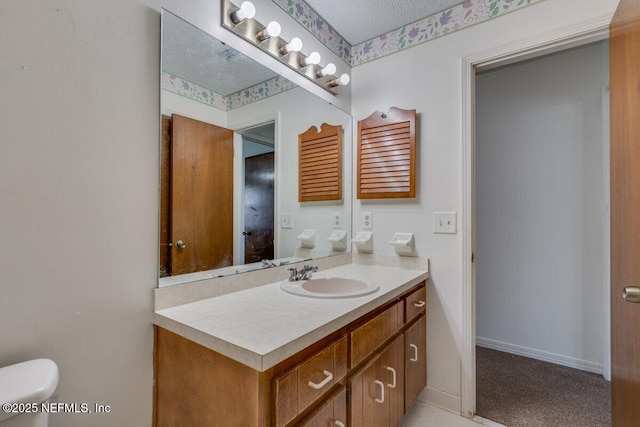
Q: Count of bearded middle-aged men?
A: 0